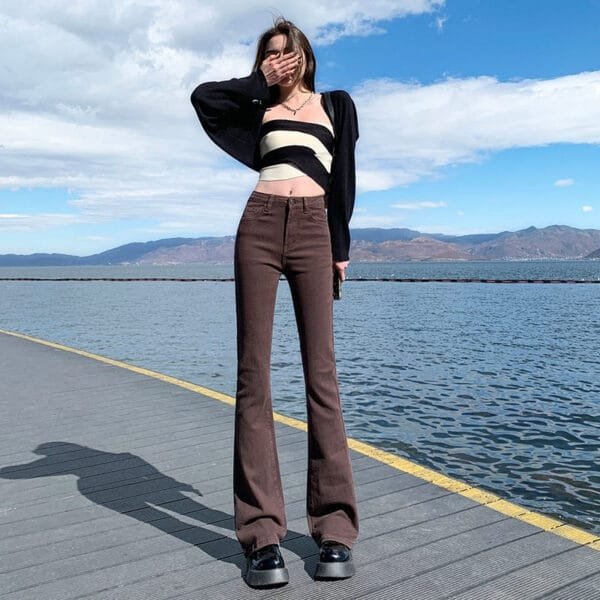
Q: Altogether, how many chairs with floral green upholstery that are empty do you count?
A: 0